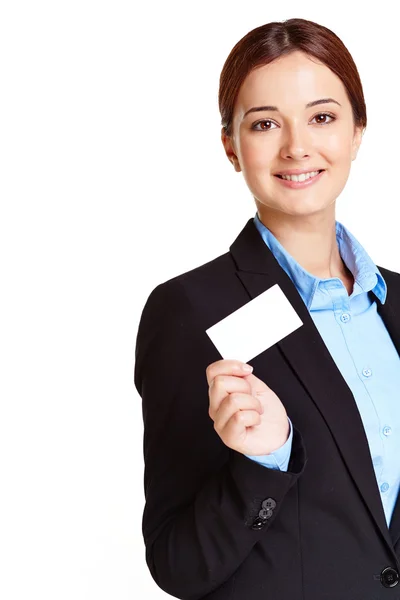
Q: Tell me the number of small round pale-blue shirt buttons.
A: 4